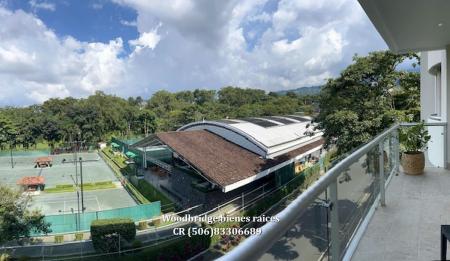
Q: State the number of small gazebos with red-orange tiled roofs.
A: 2